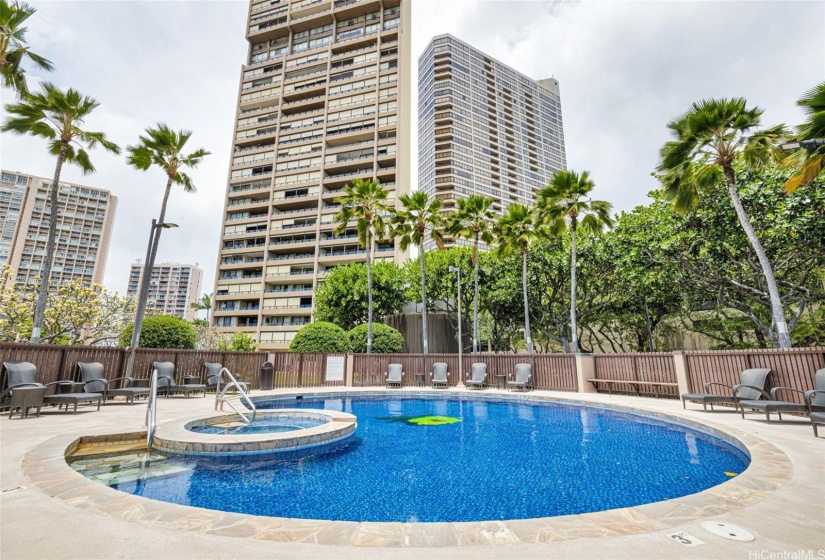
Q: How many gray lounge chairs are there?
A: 11